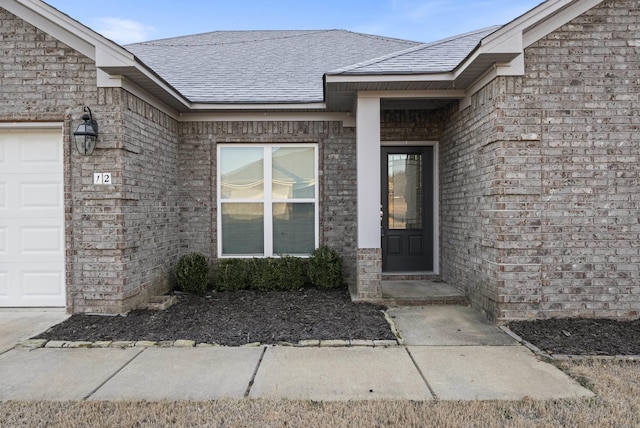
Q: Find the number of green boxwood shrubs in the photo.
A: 5